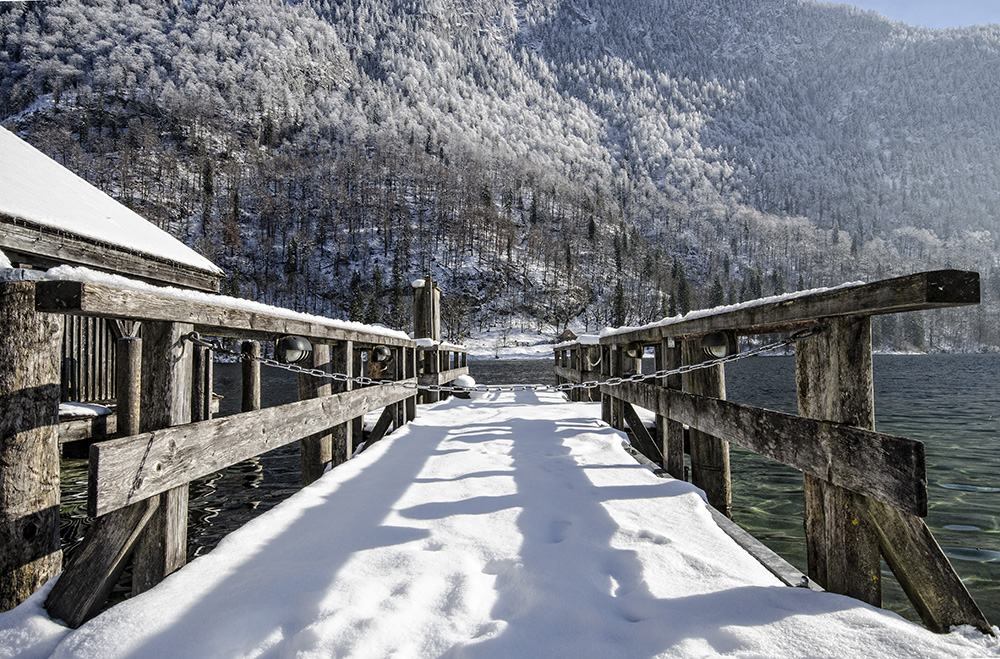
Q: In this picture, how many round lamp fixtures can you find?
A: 4